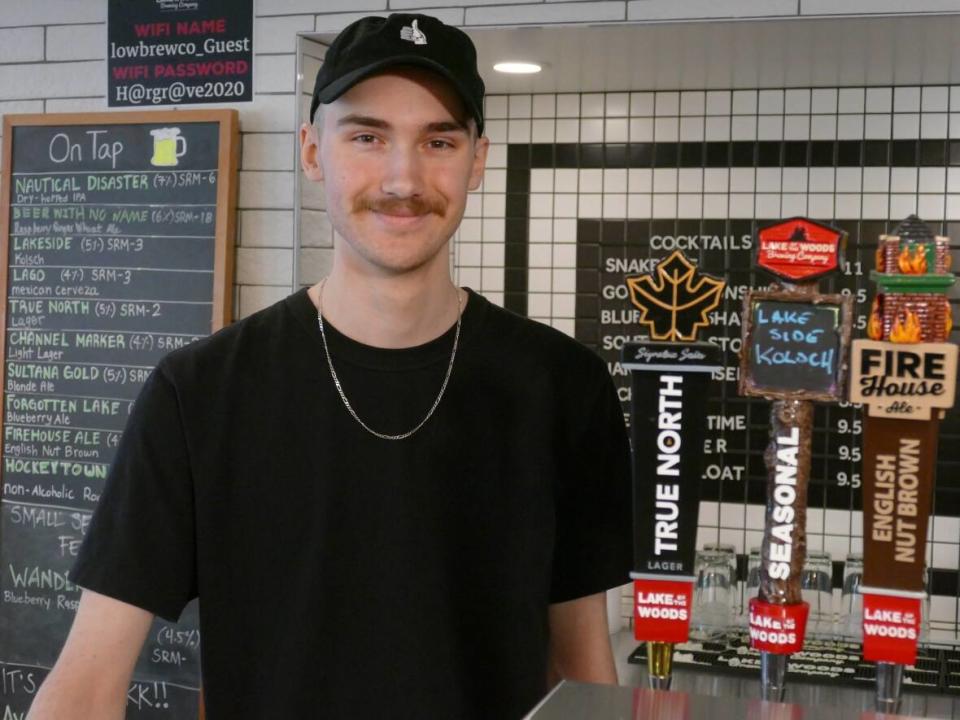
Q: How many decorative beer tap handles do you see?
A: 3